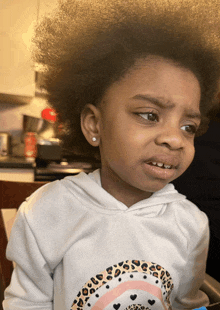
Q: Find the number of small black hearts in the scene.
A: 3